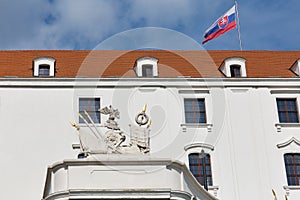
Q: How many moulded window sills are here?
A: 4